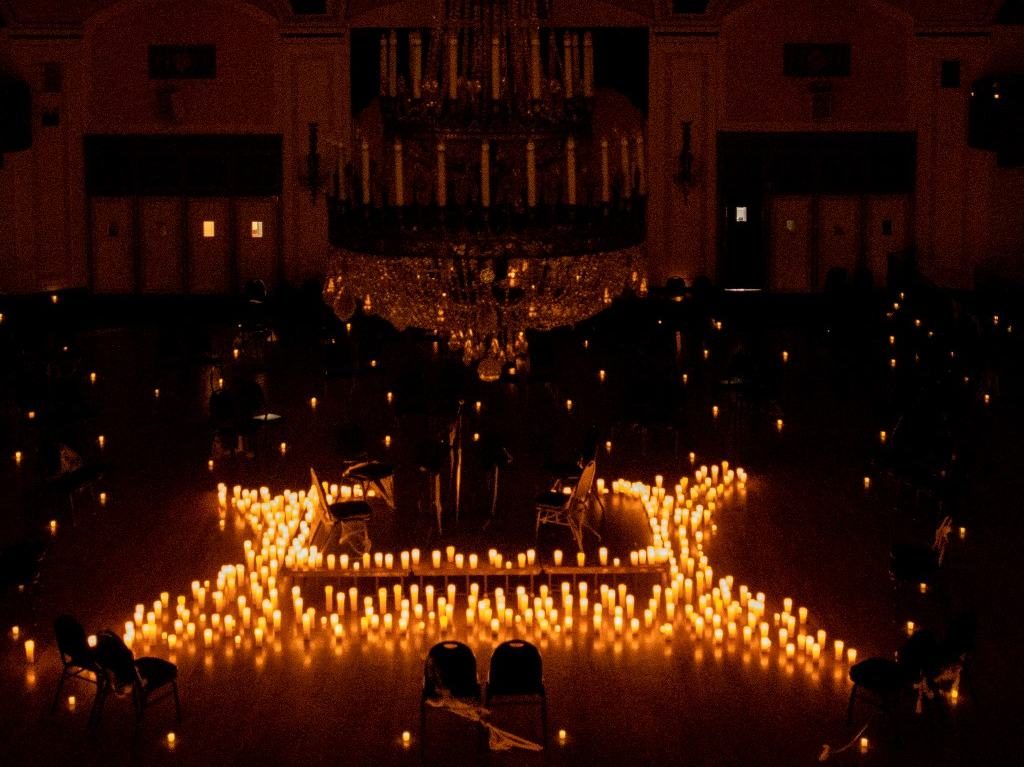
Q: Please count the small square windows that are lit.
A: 3